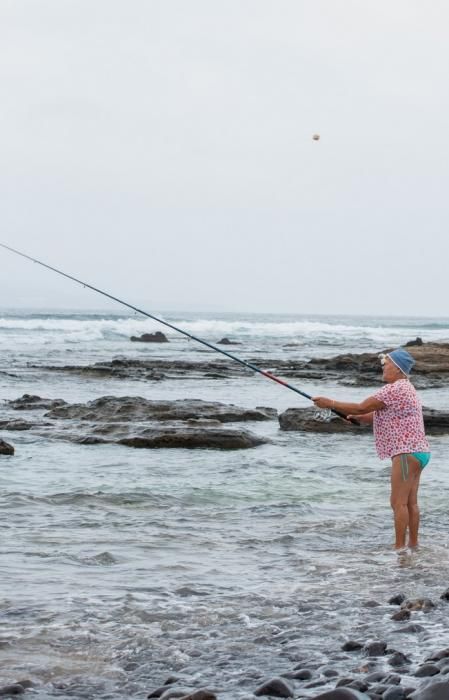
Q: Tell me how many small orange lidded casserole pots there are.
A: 0